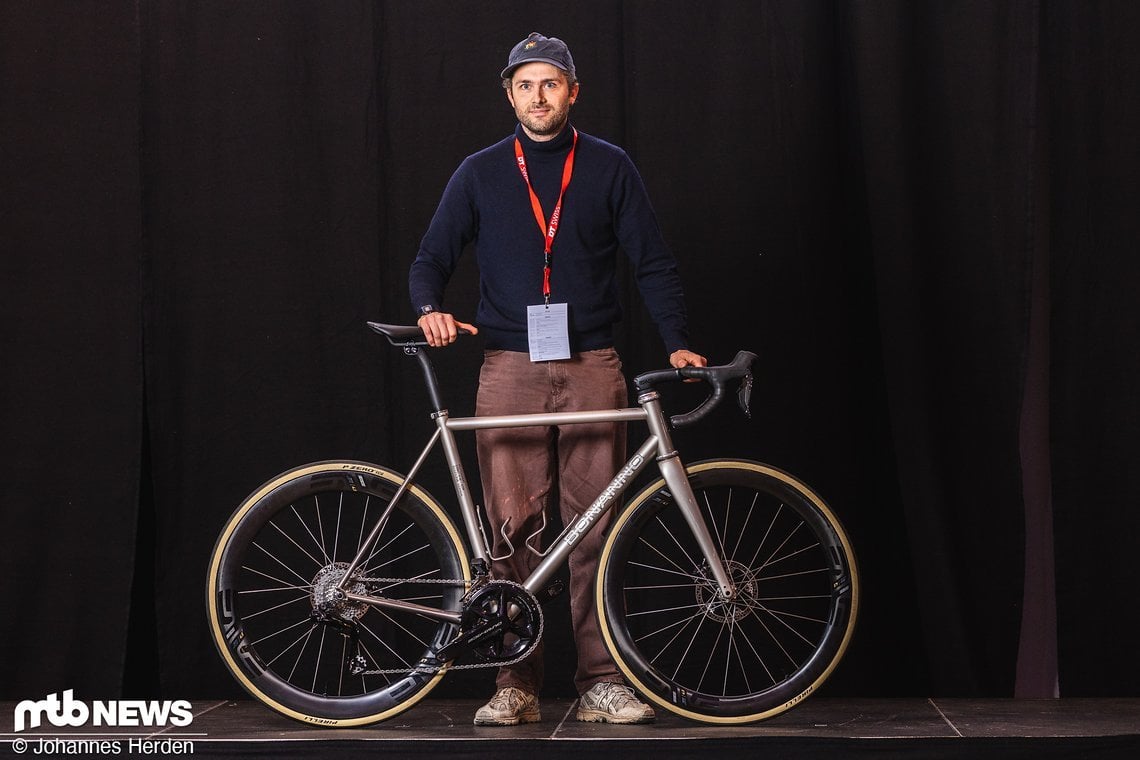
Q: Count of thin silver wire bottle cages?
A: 2